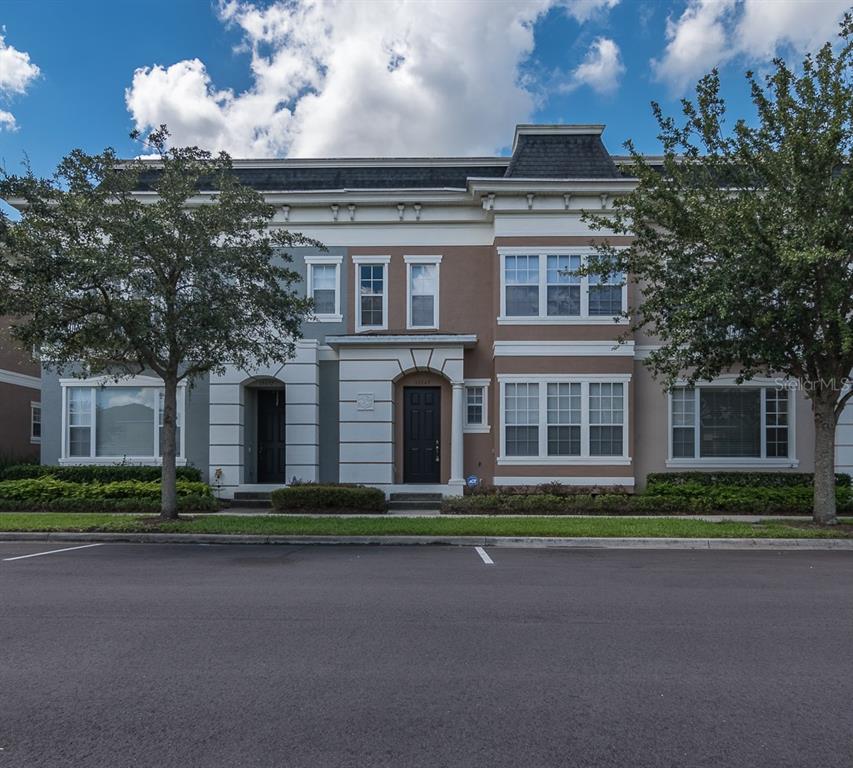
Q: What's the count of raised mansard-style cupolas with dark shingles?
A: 1